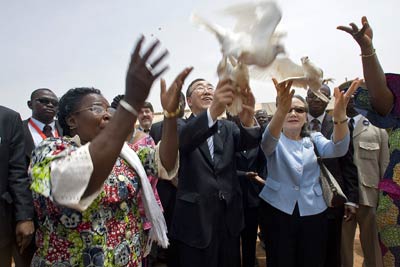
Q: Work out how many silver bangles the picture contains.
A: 1